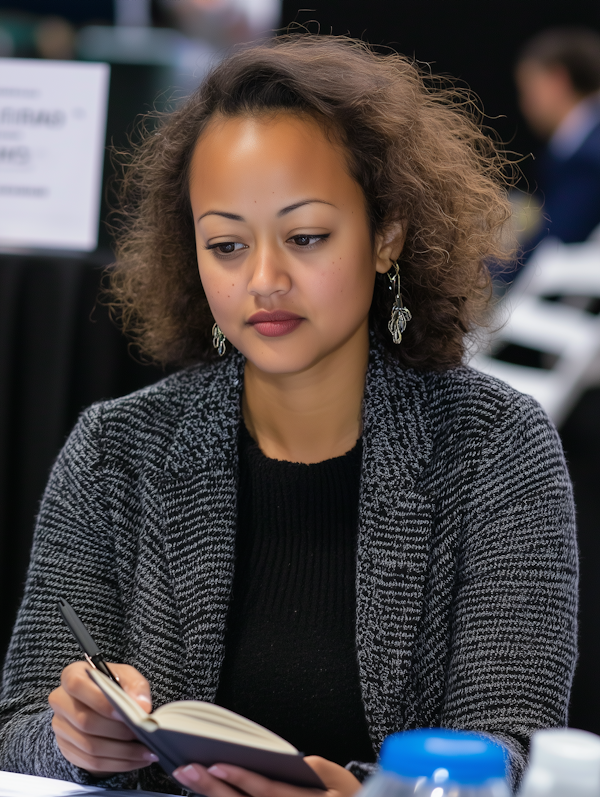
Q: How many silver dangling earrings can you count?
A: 2